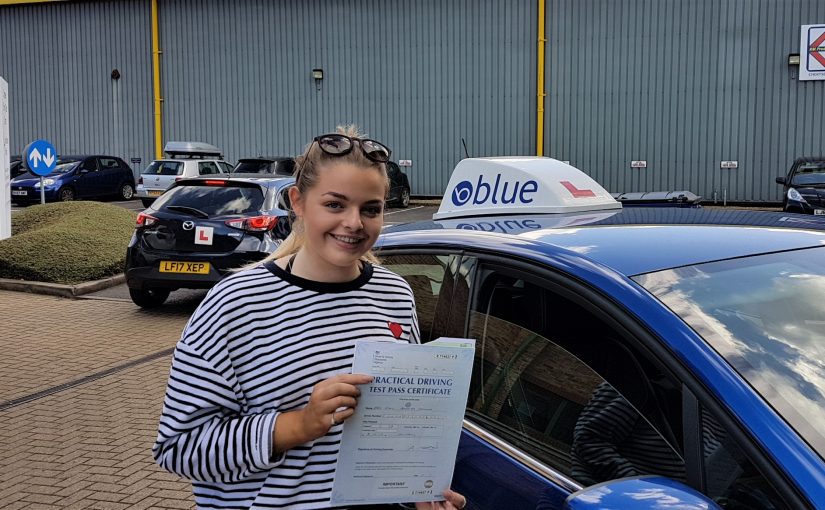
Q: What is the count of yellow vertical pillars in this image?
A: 2